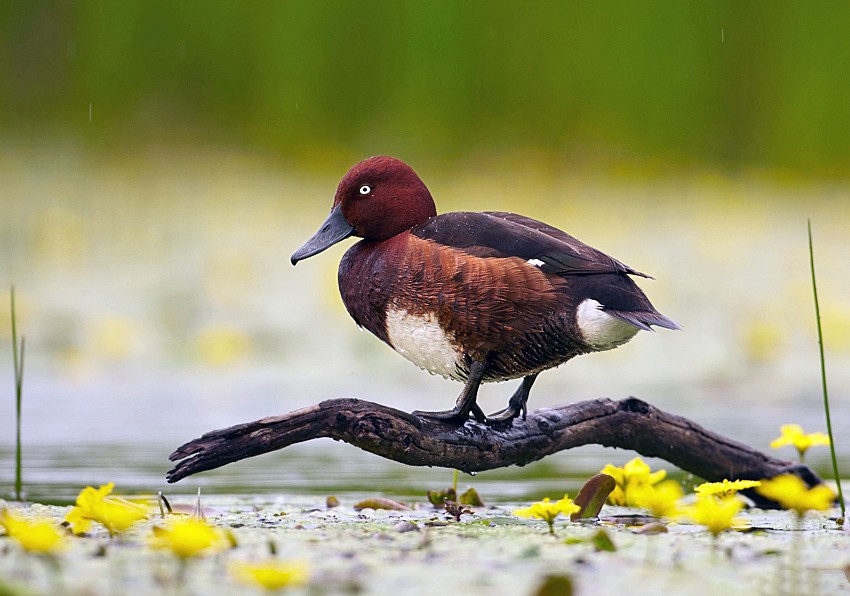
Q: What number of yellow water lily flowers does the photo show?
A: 11